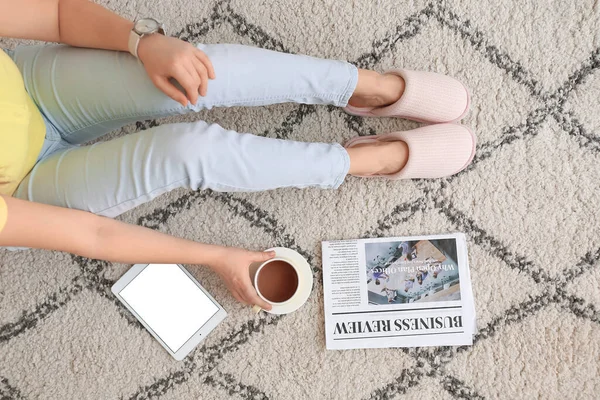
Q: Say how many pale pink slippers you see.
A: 2